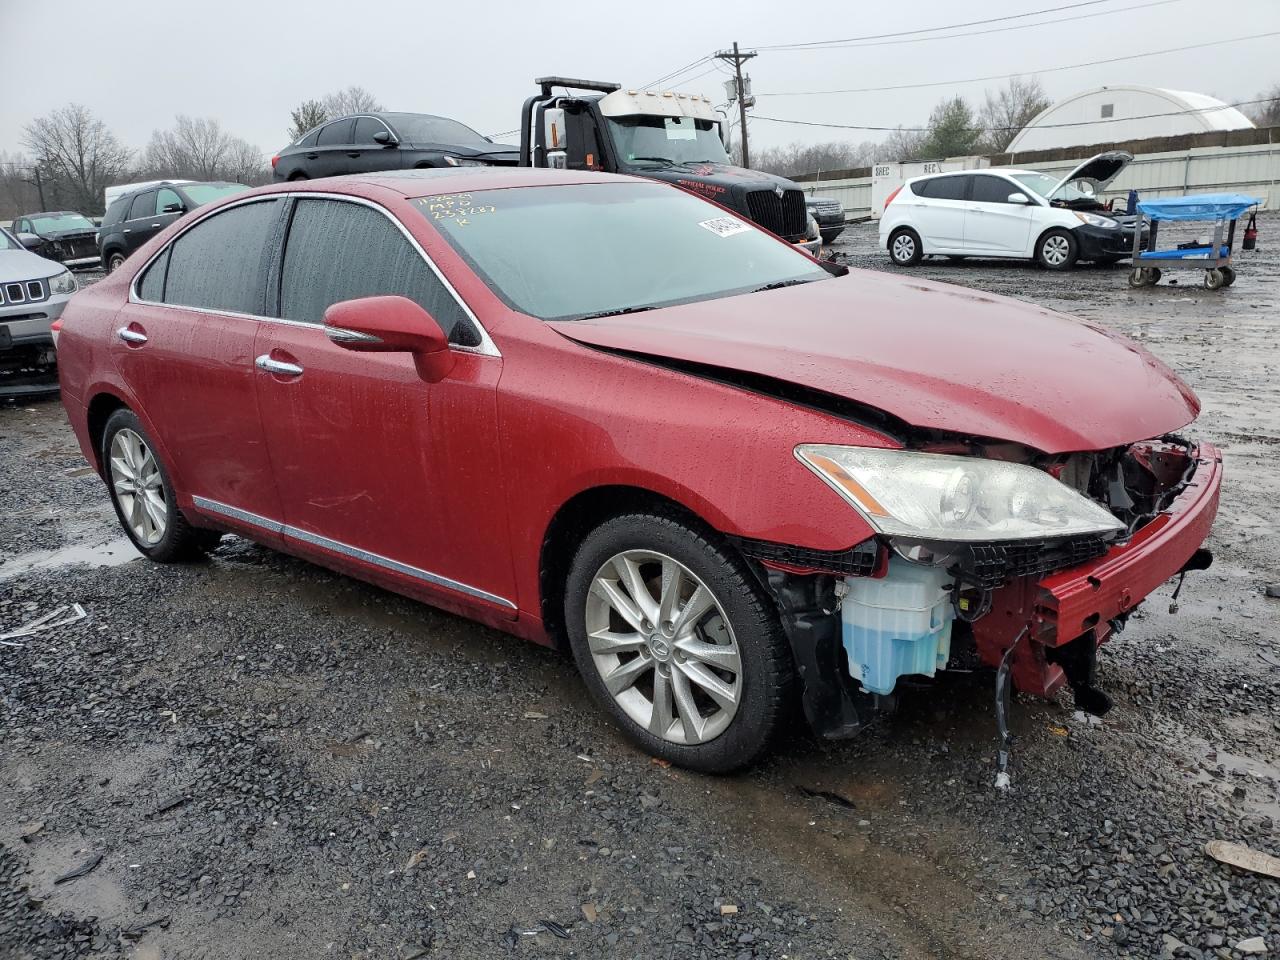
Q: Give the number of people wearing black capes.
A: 0